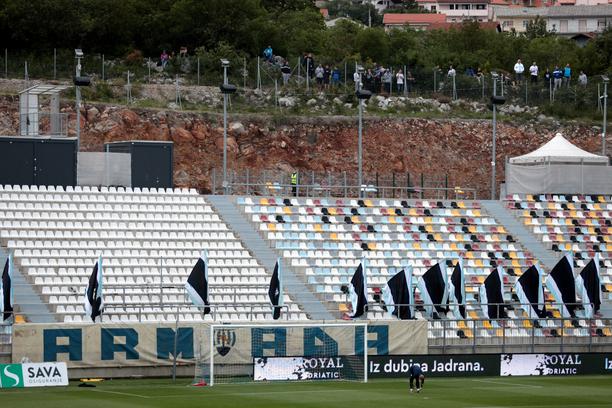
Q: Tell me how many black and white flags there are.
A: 12